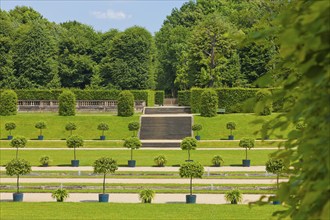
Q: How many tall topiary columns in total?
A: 5